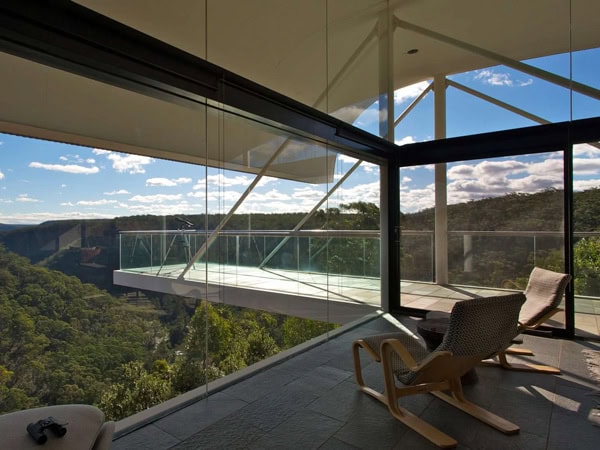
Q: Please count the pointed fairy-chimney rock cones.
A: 0